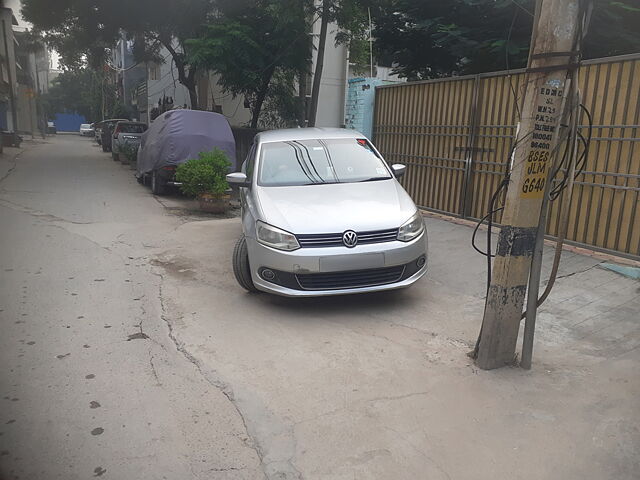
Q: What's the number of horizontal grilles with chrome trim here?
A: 2